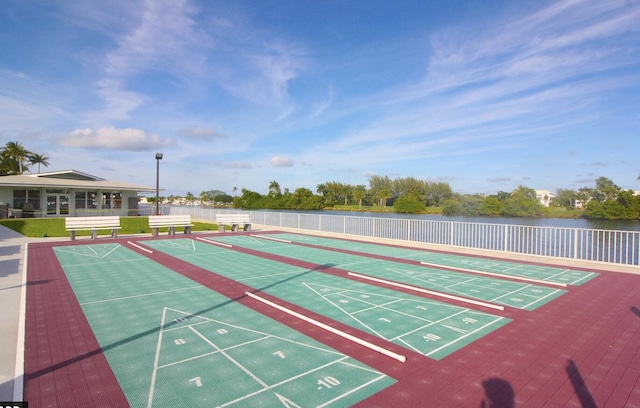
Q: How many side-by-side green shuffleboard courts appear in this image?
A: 4